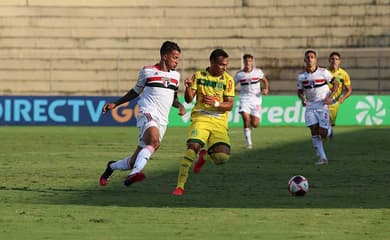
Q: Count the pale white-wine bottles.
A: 0